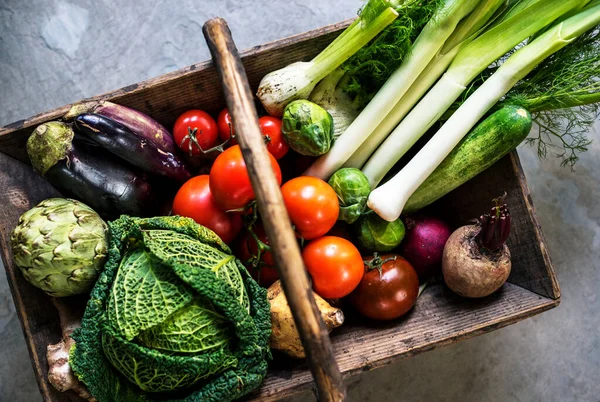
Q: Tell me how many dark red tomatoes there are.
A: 1